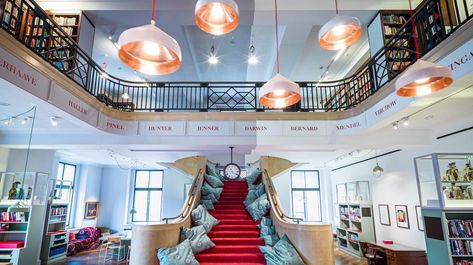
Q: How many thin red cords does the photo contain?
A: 4